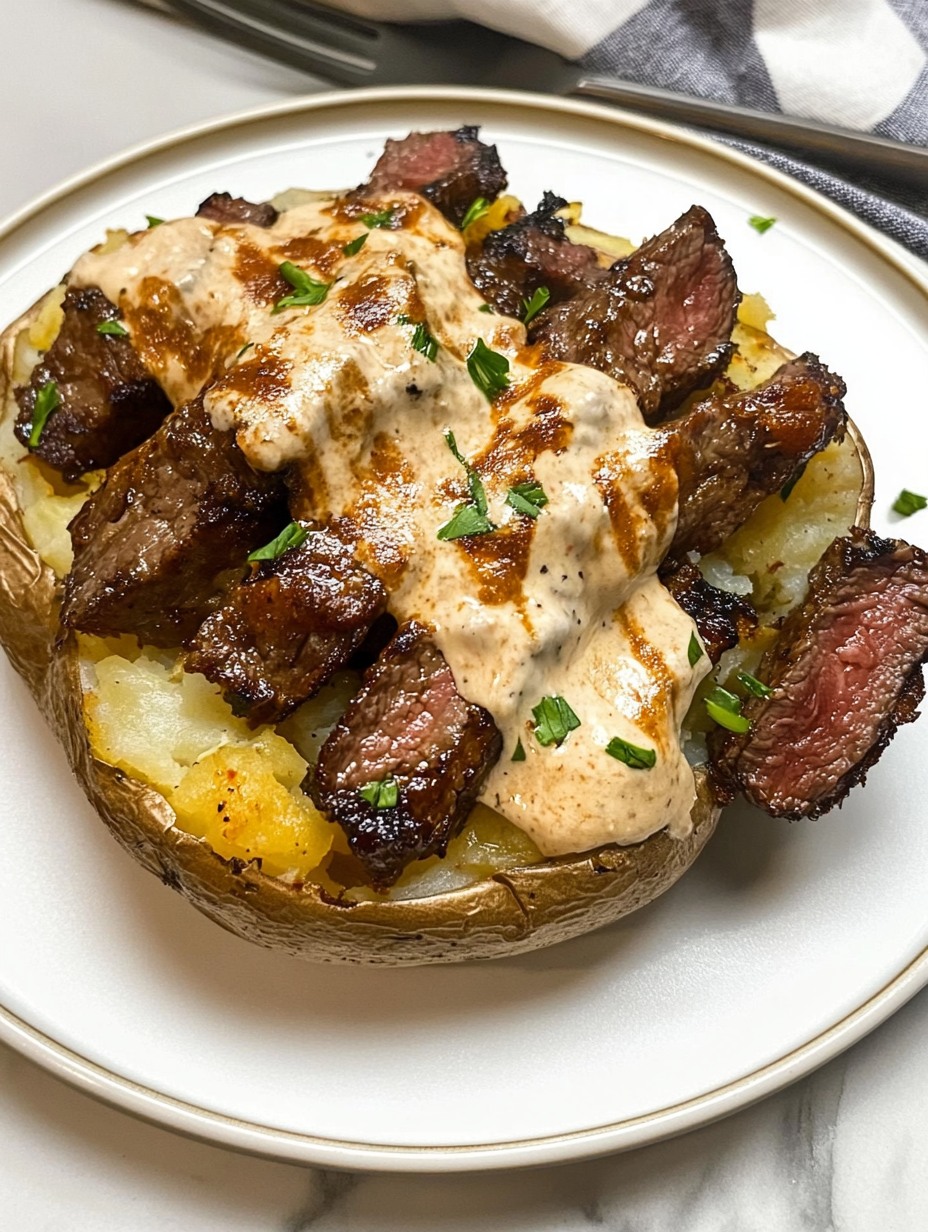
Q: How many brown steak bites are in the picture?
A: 11